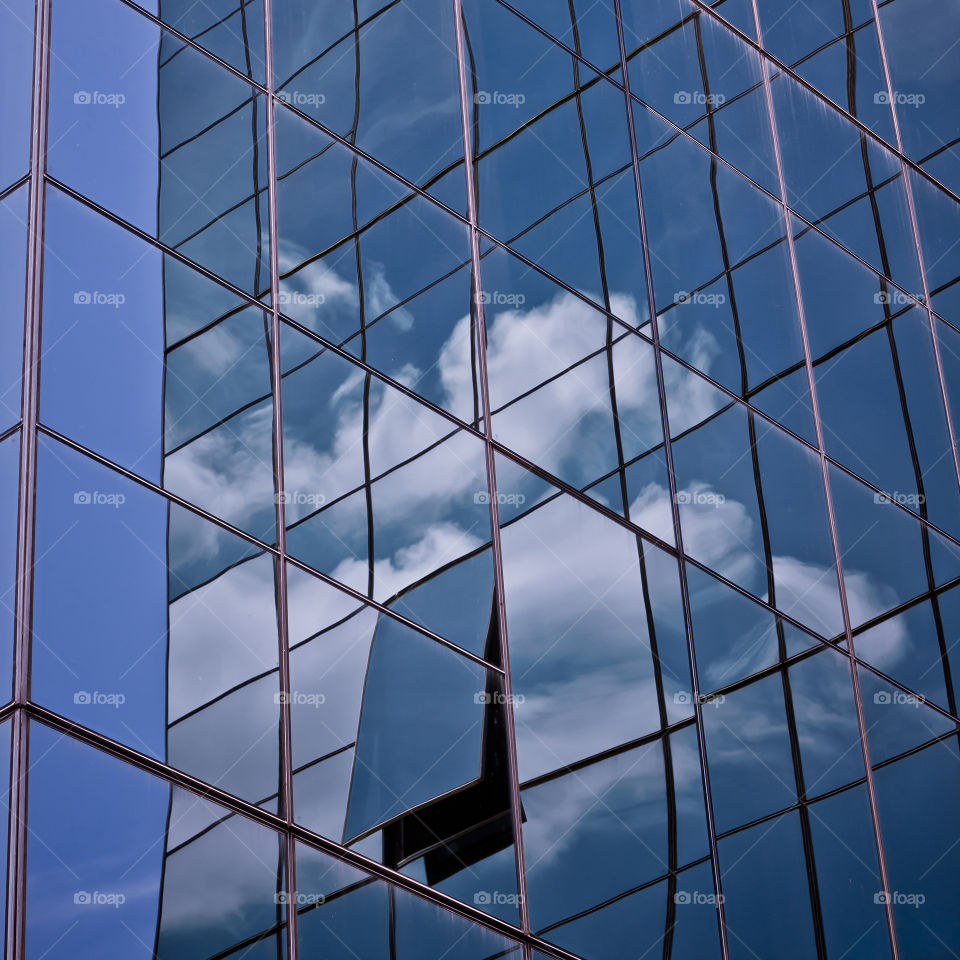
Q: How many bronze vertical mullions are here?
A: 6